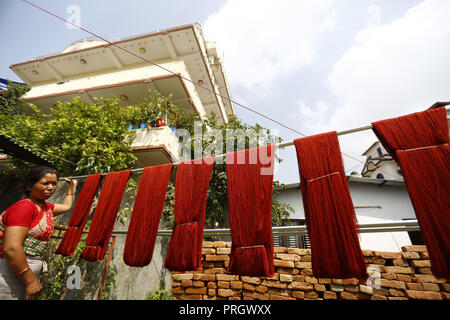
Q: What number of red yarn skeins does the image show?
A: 7